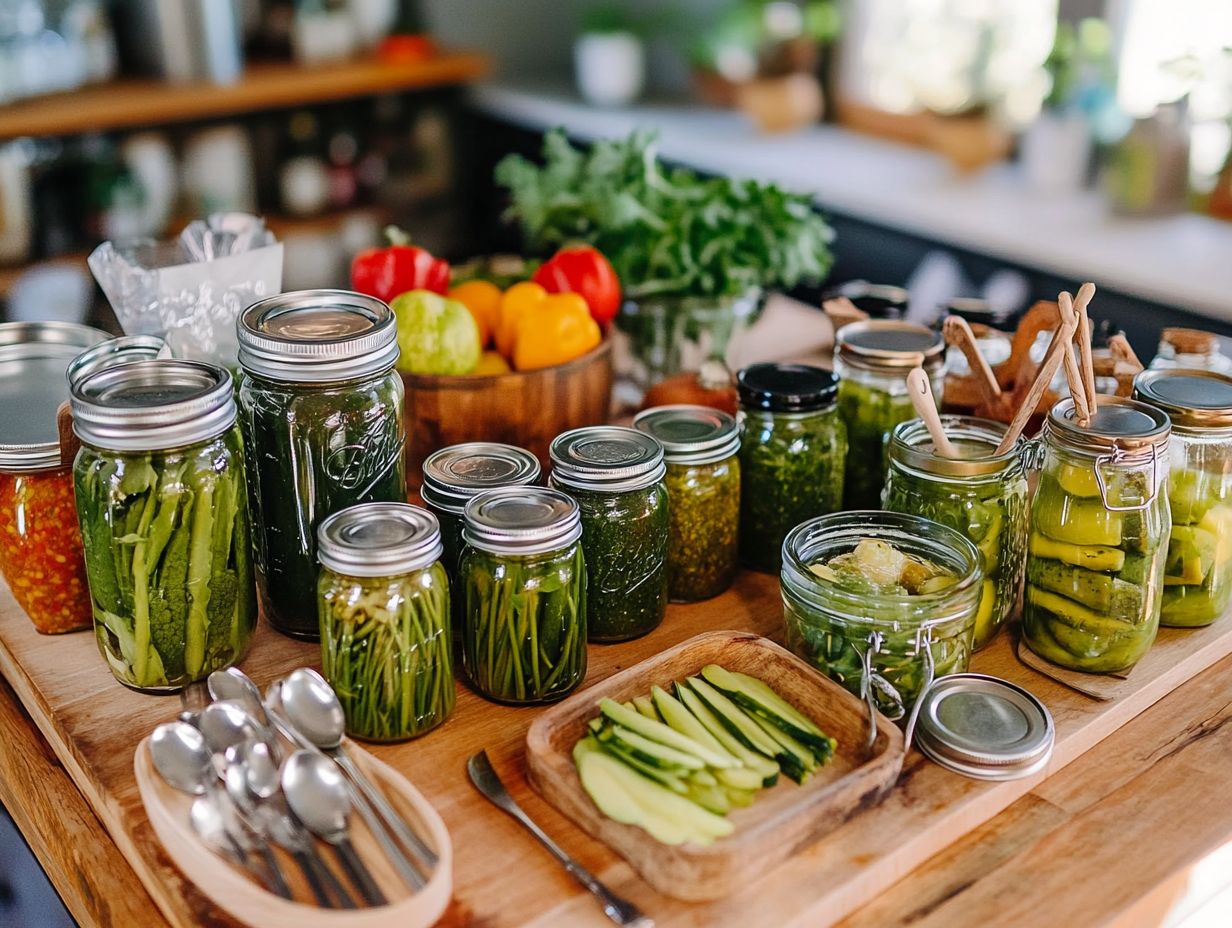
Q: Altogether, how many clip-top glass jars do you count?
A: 3